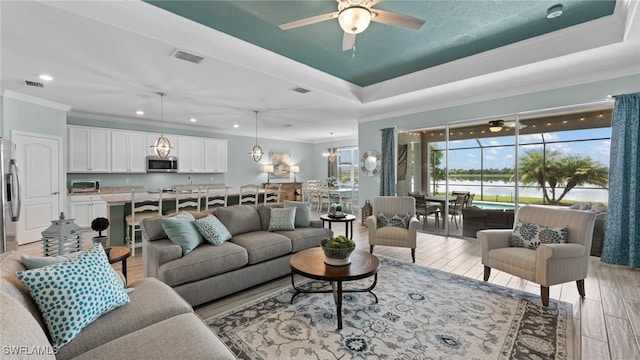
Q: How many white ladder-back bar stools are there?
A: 5